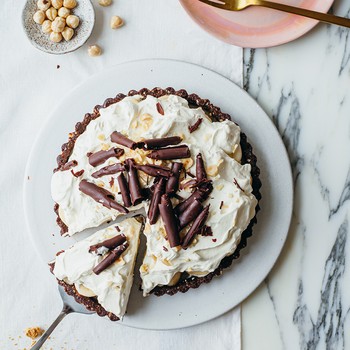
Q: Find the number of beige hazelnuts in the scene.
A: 14